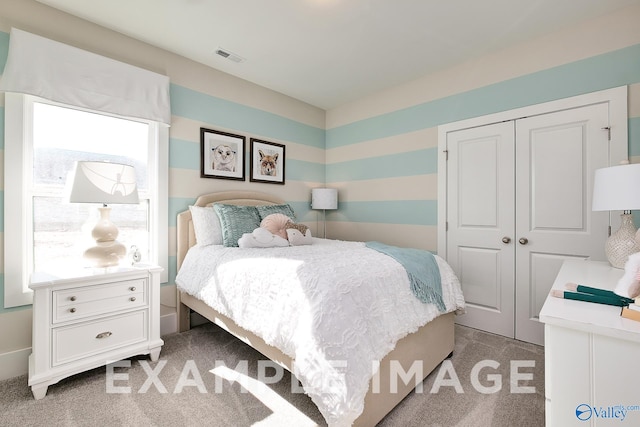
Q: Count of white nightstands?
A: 1